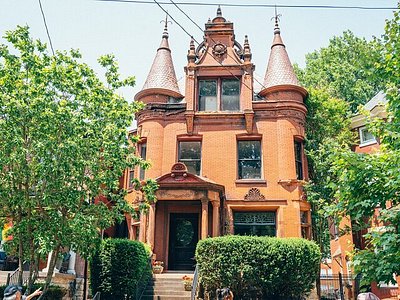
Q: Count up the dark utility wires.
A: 4